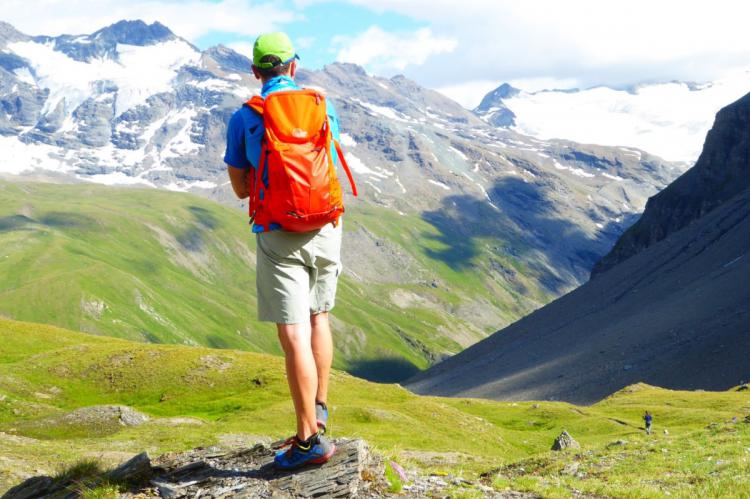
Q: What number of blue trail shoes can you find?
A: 2